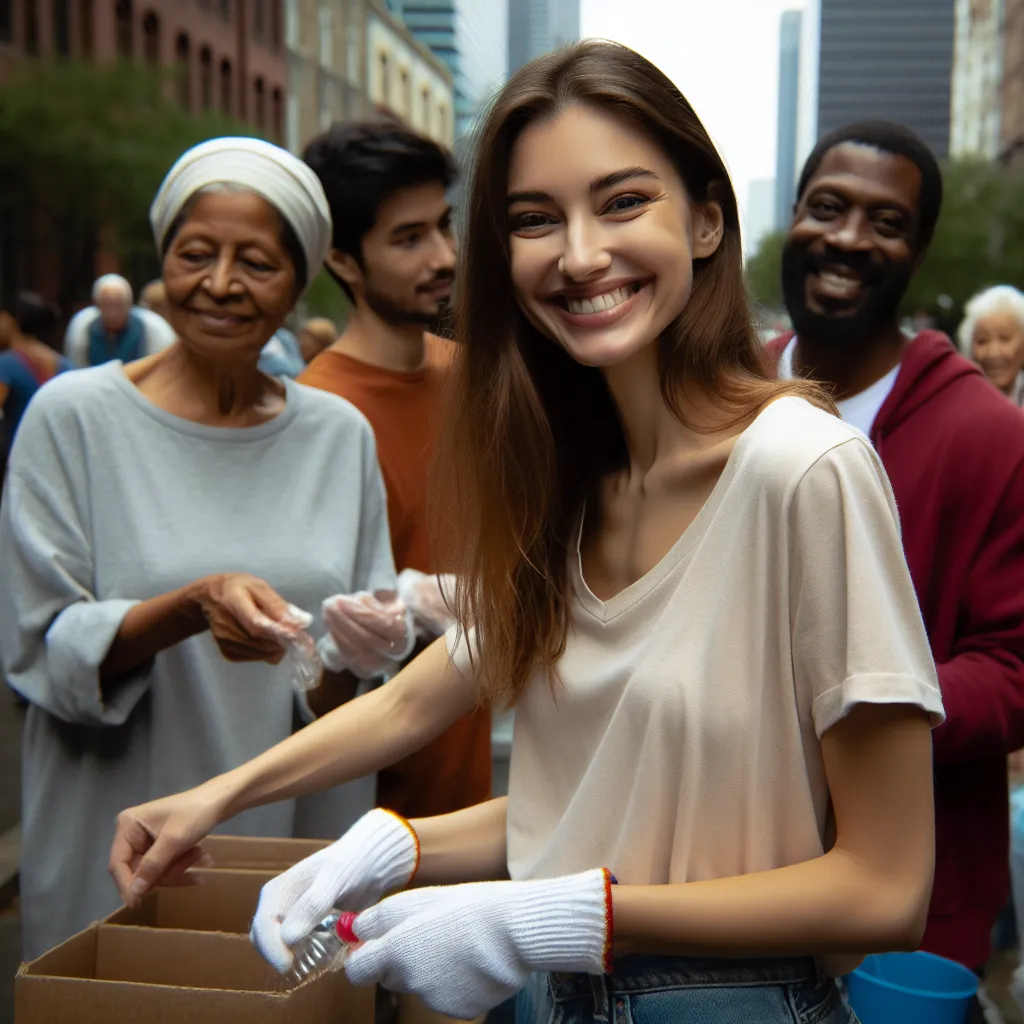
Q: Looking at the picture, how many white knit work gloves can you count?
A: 2